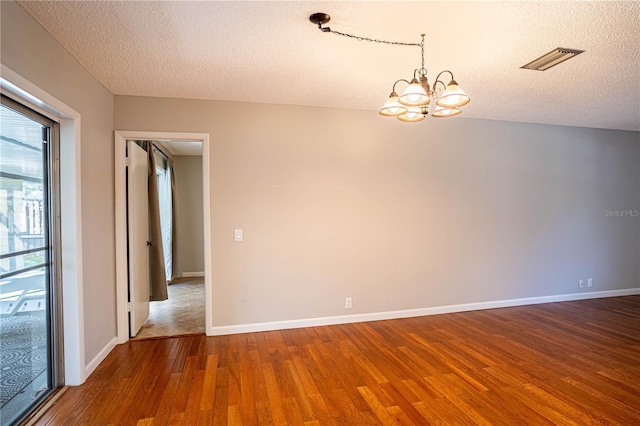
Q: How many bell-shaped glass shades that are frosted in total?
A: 5